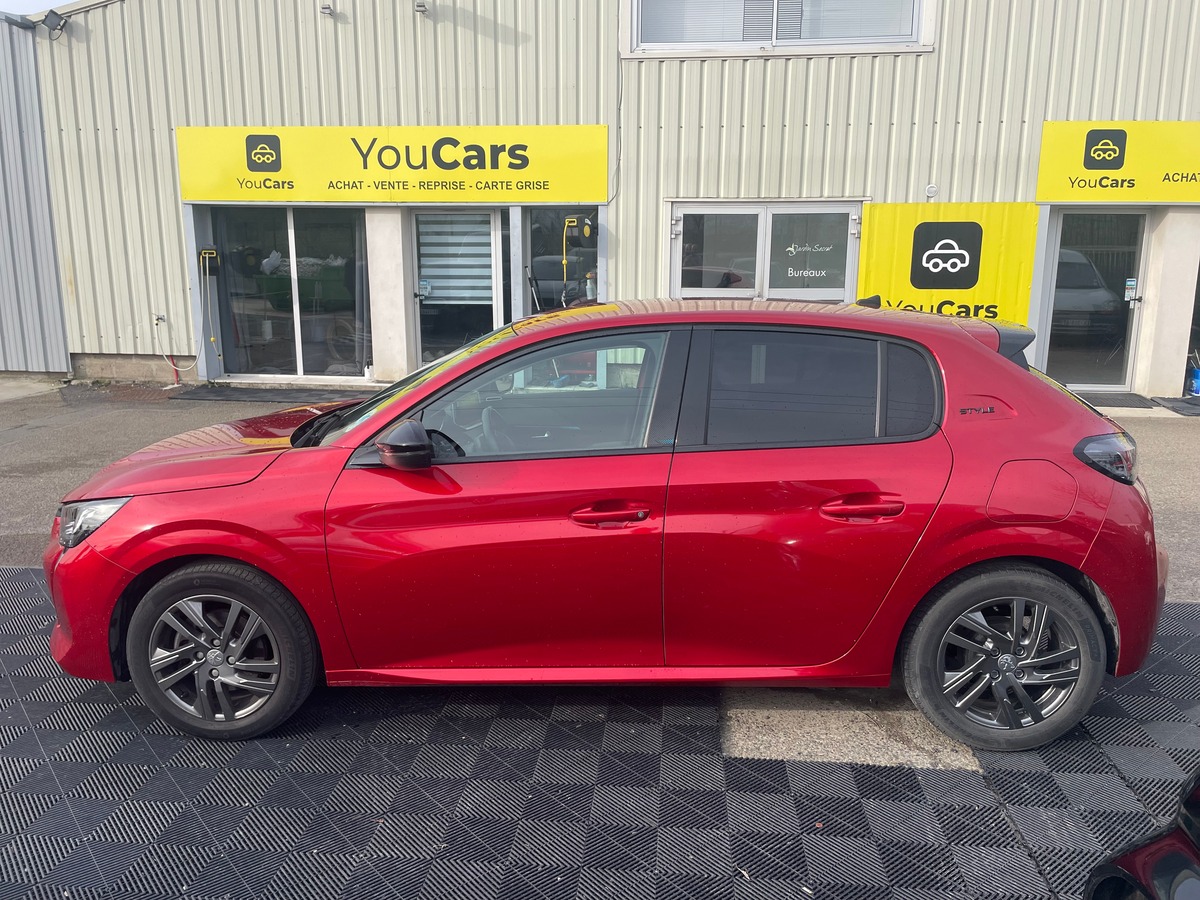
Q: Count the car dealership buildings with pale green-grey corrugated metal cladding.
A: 1